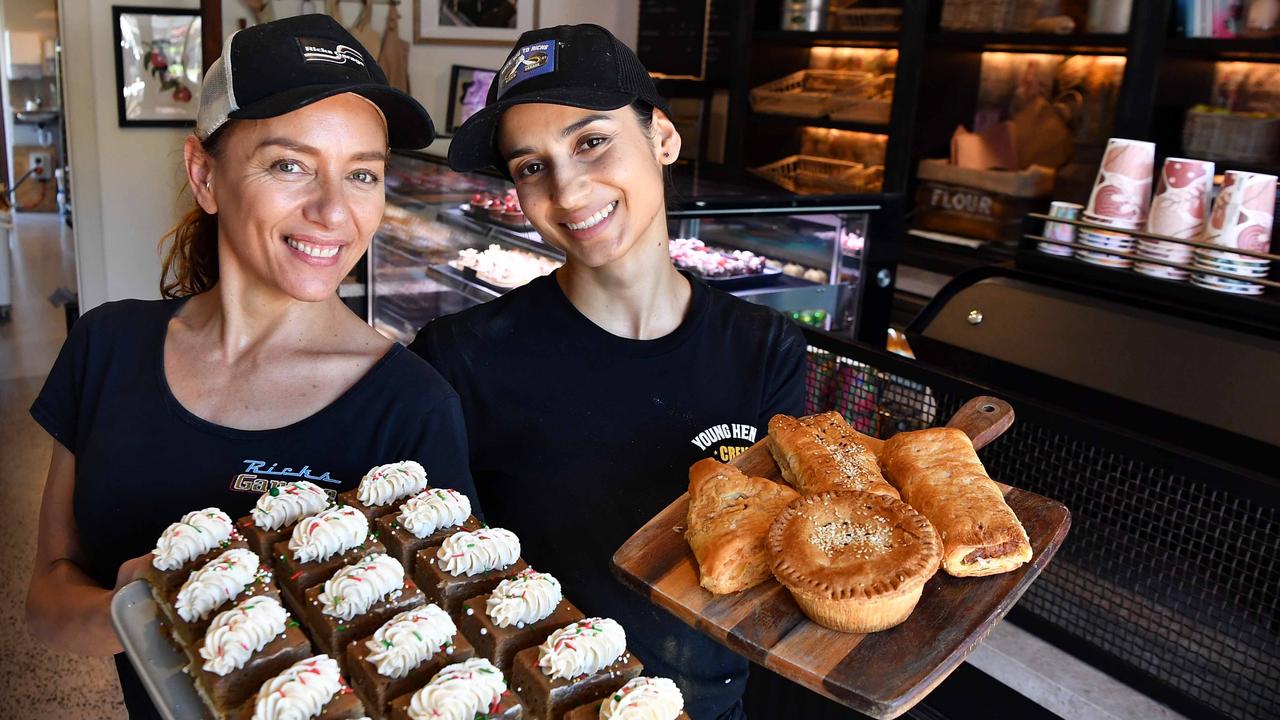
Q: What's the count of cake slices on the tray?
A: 15